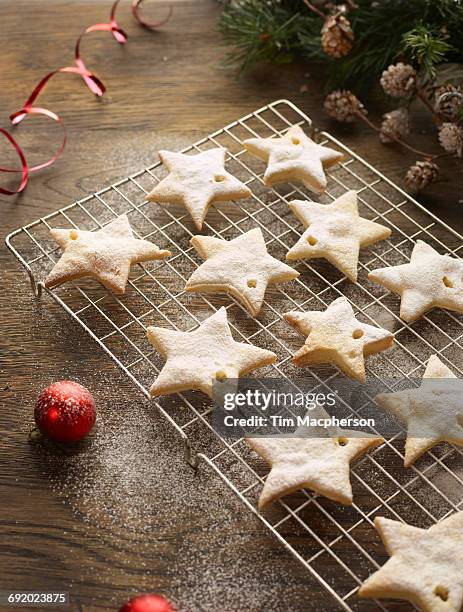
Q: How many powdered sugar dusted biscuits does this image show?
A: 11